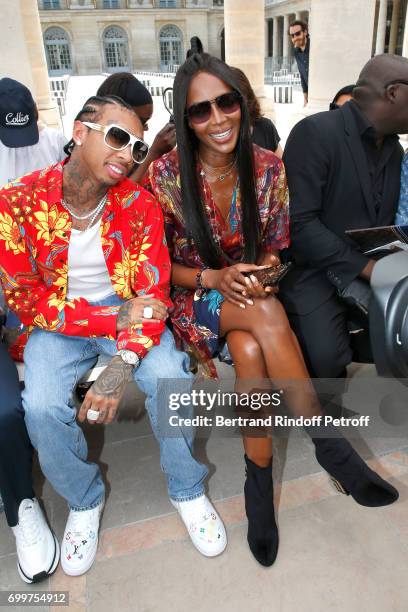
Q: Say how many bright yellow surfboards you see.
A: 0